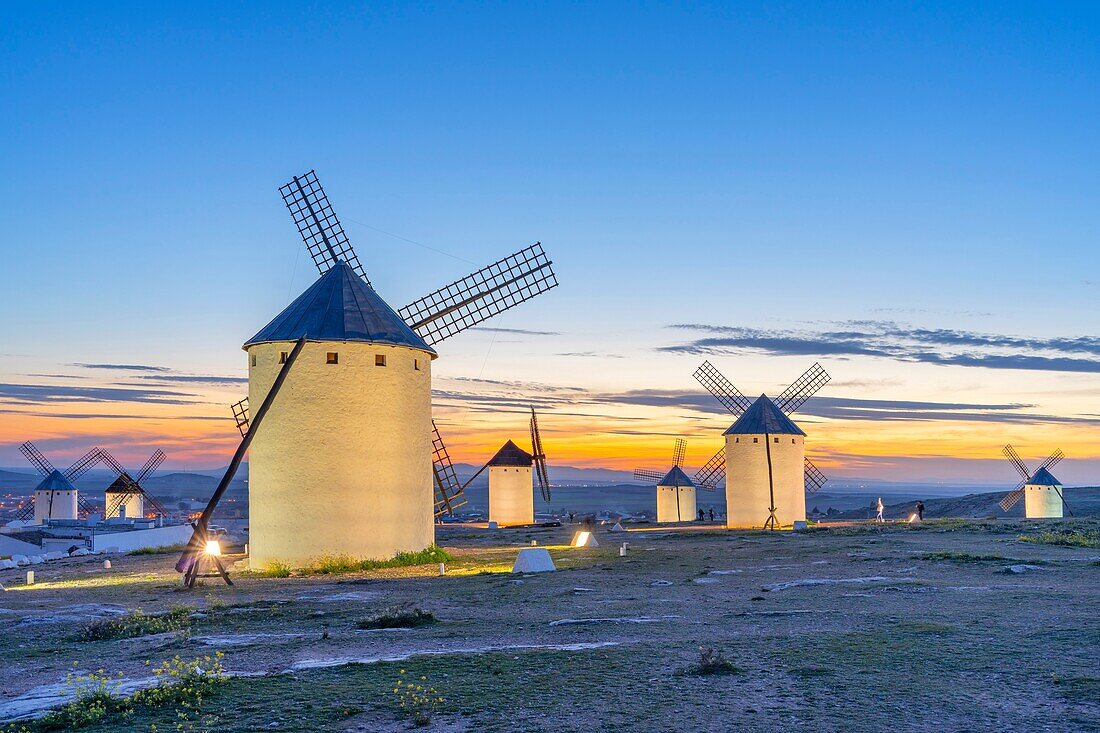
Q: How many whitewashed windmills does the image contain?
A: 7